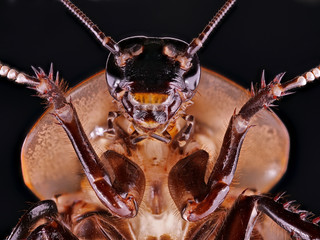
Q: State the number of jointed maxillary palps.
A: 2